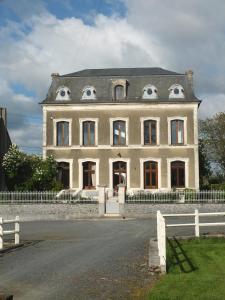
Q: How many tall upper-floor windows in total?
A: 5